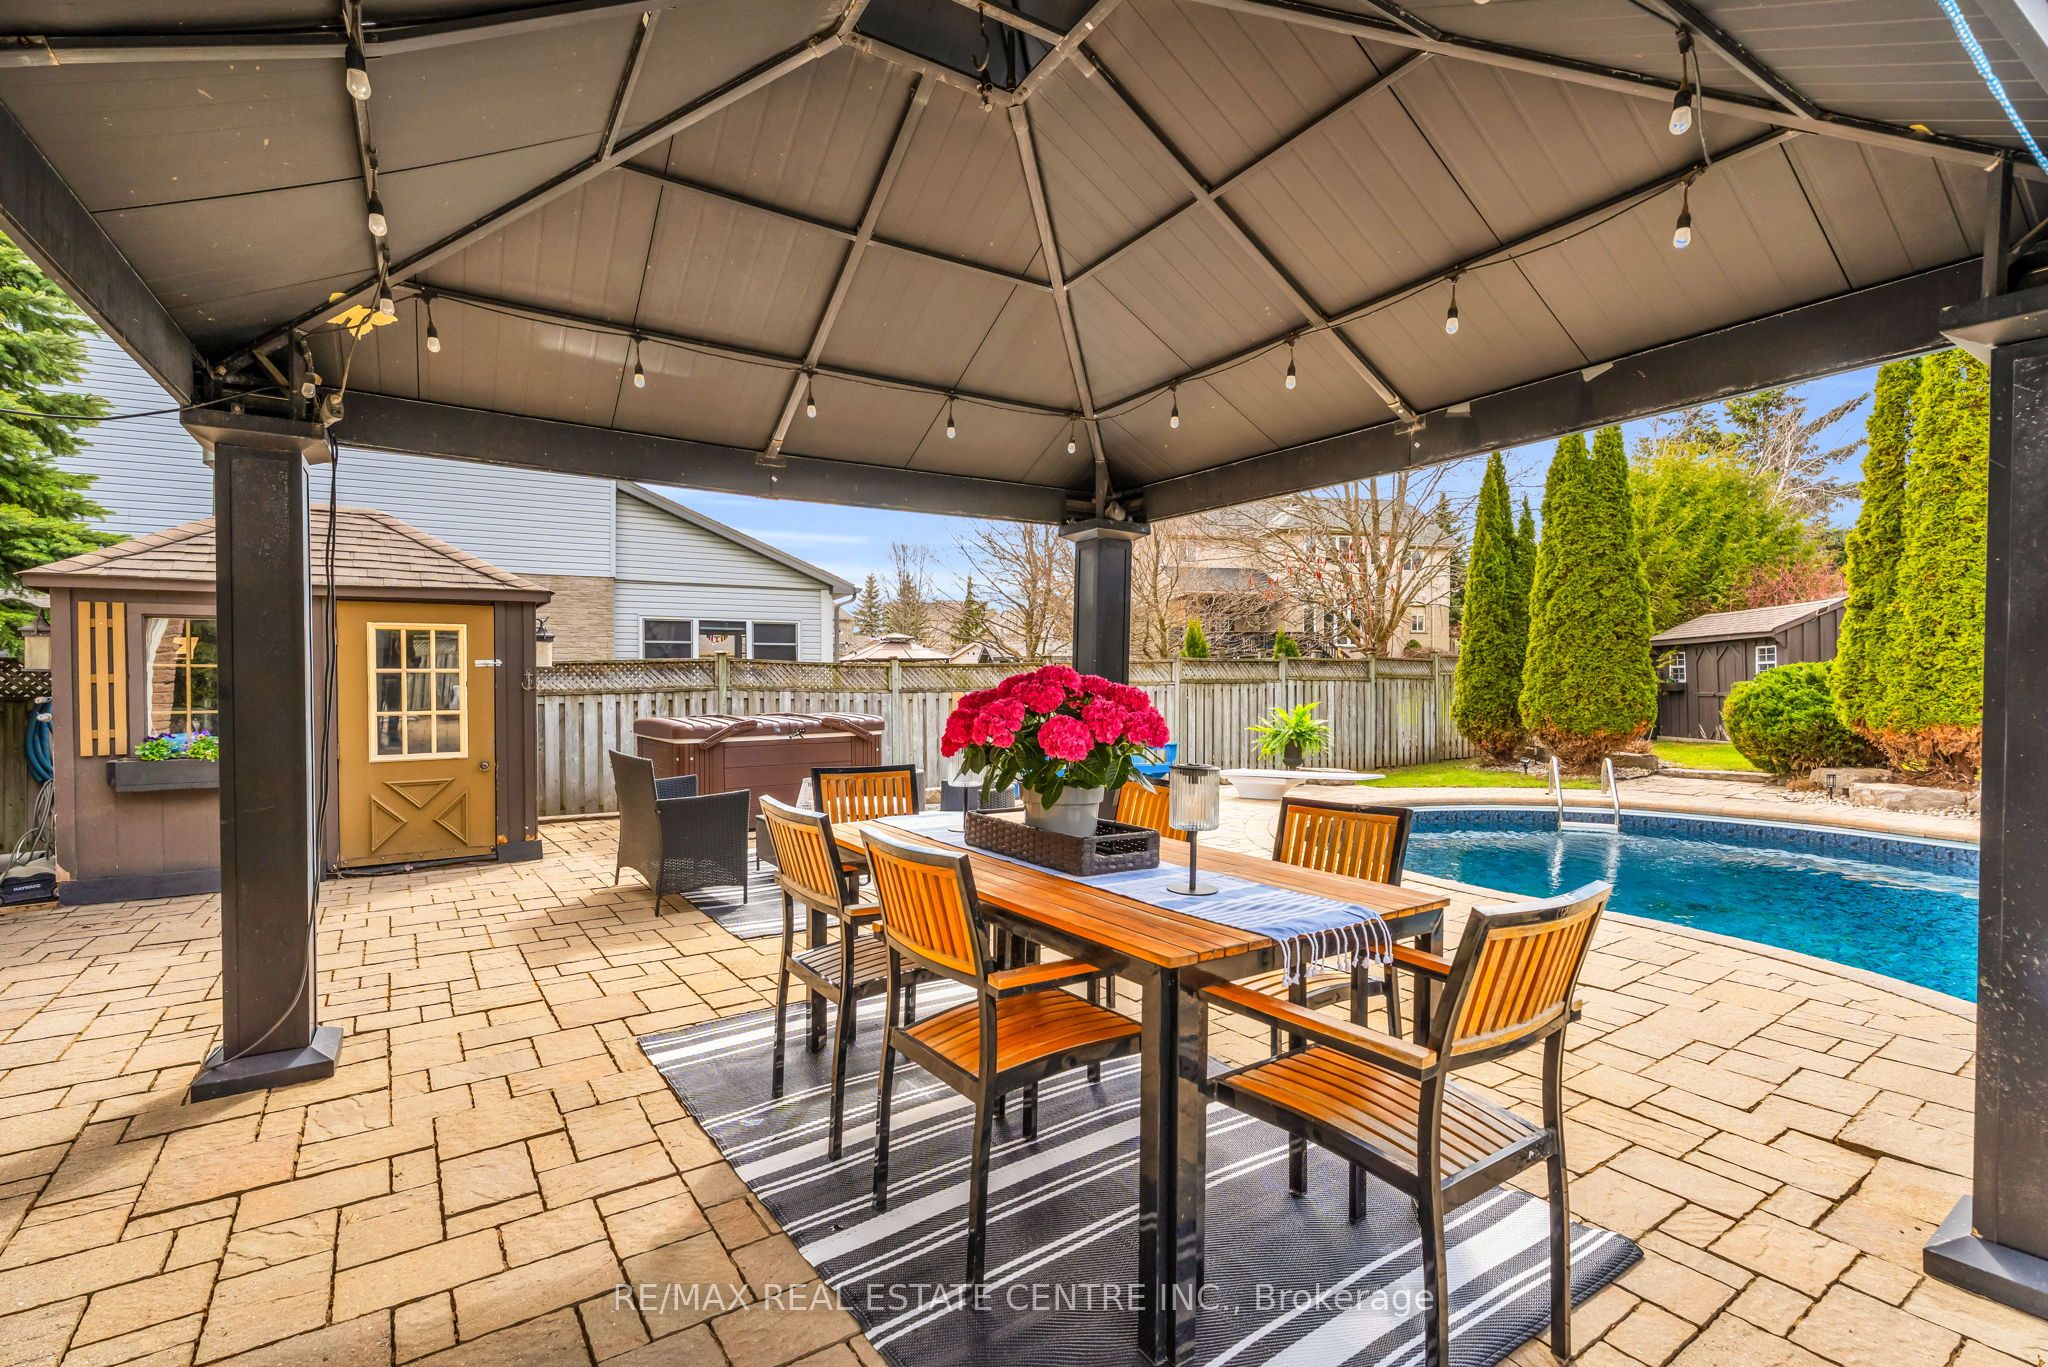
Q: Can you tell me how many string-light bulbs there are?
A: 14